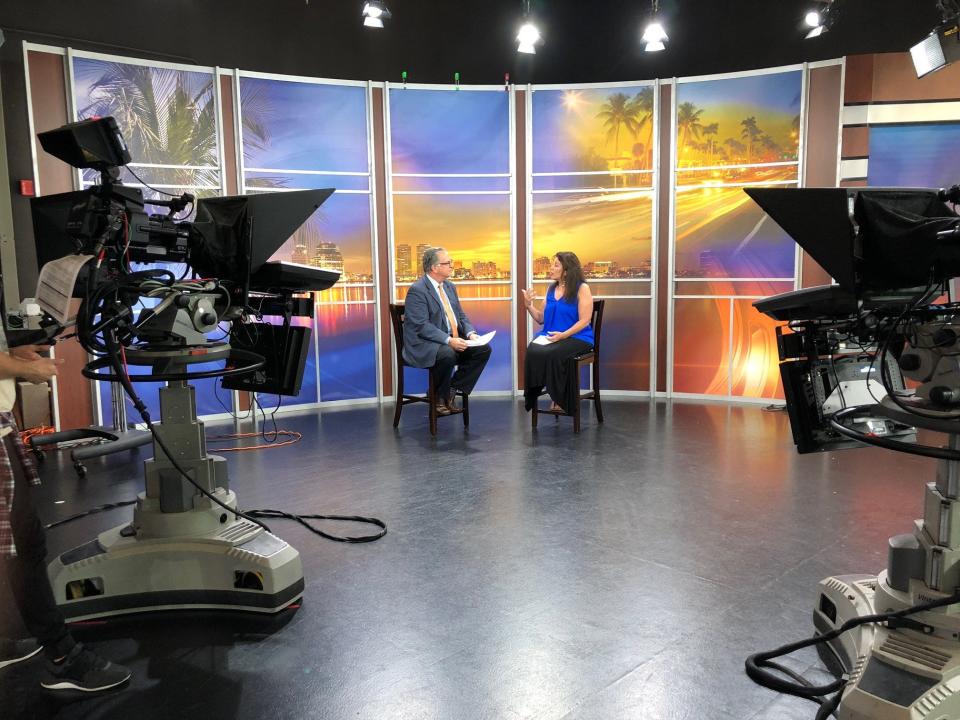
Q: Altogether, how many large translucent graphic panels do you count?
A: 5